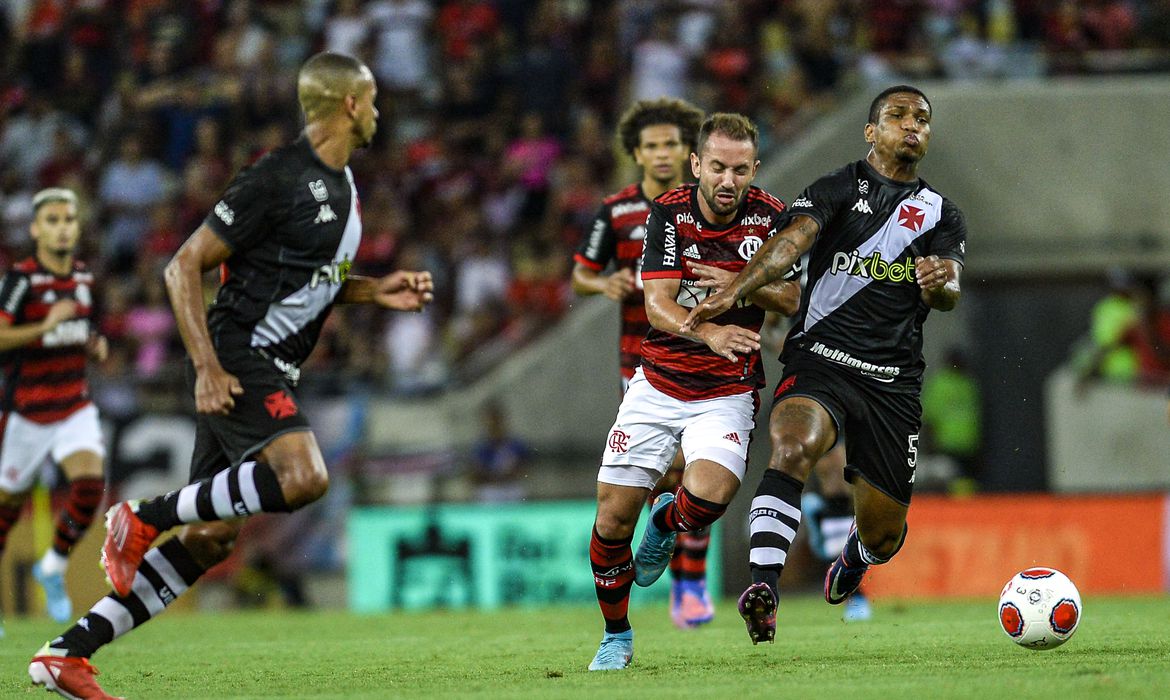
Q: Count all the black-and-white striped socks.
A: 4